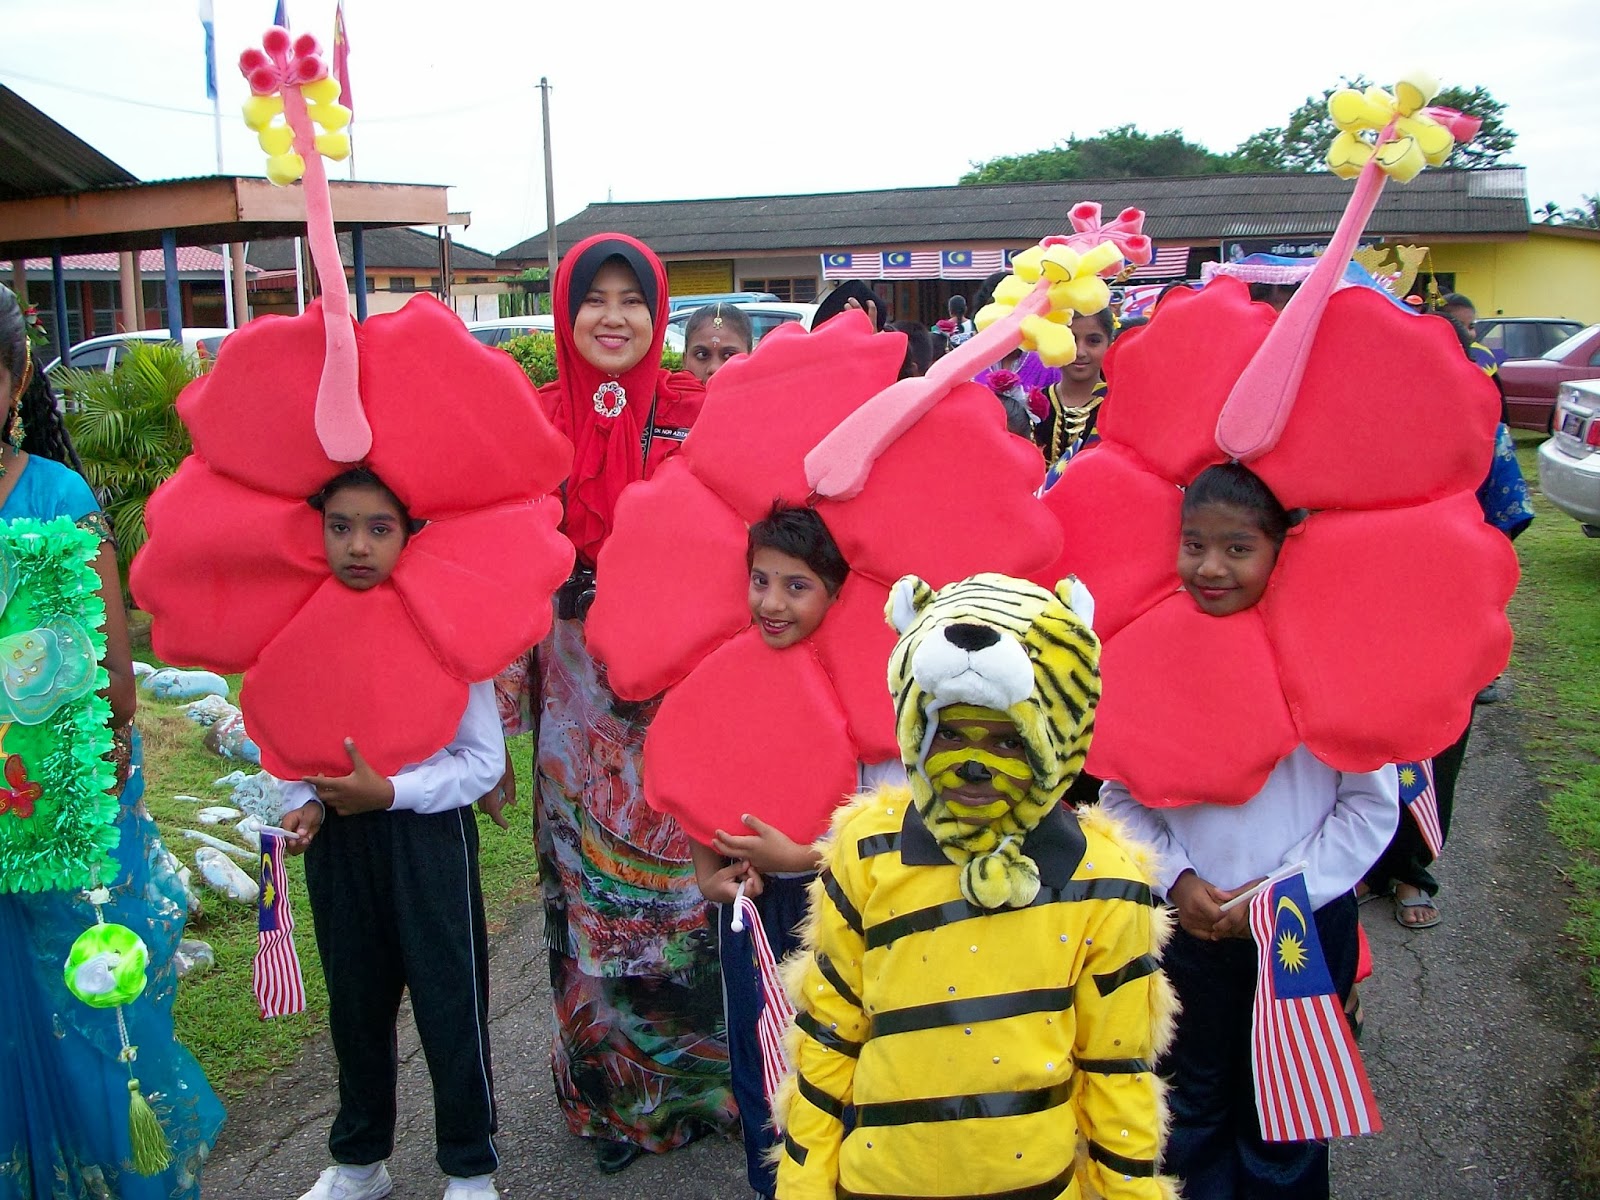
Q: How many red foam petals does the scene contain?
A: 15